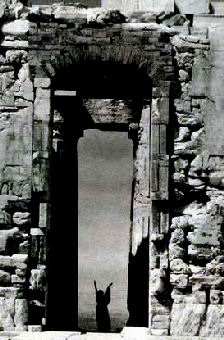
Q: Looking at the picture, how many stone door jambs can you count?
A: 2